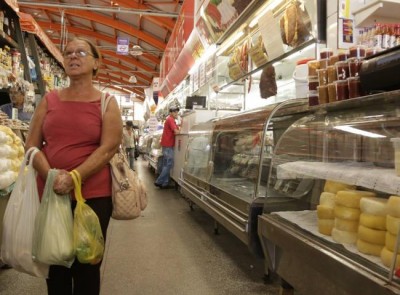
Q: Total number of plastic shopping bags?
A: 3